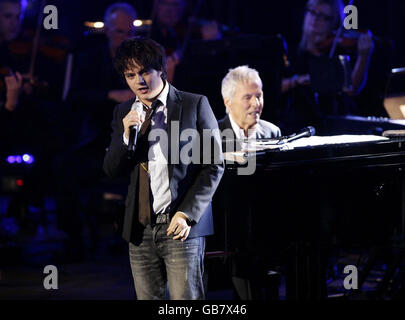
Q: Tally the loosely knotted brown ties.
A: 1